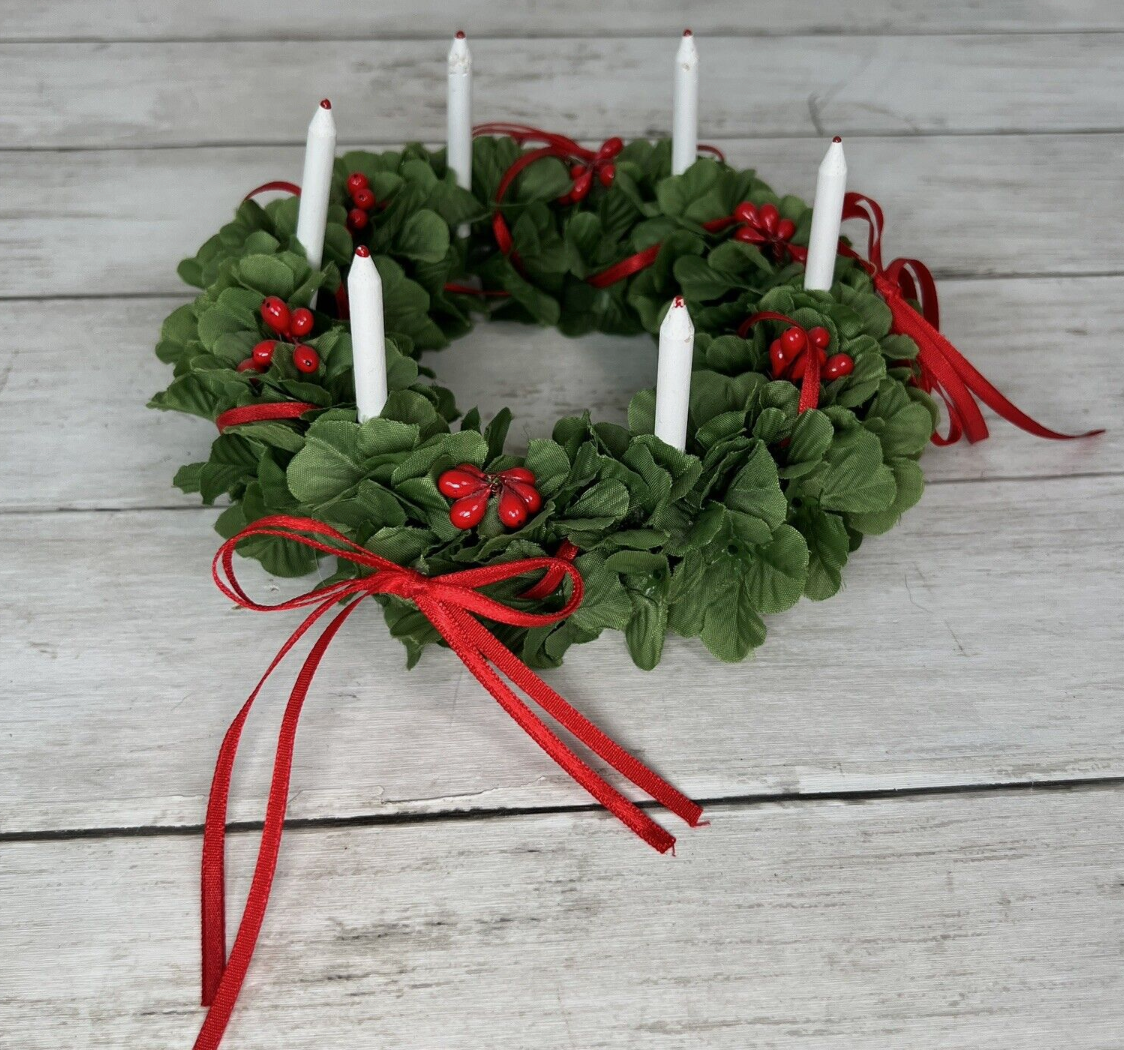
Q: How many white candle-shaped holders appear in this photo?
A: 6